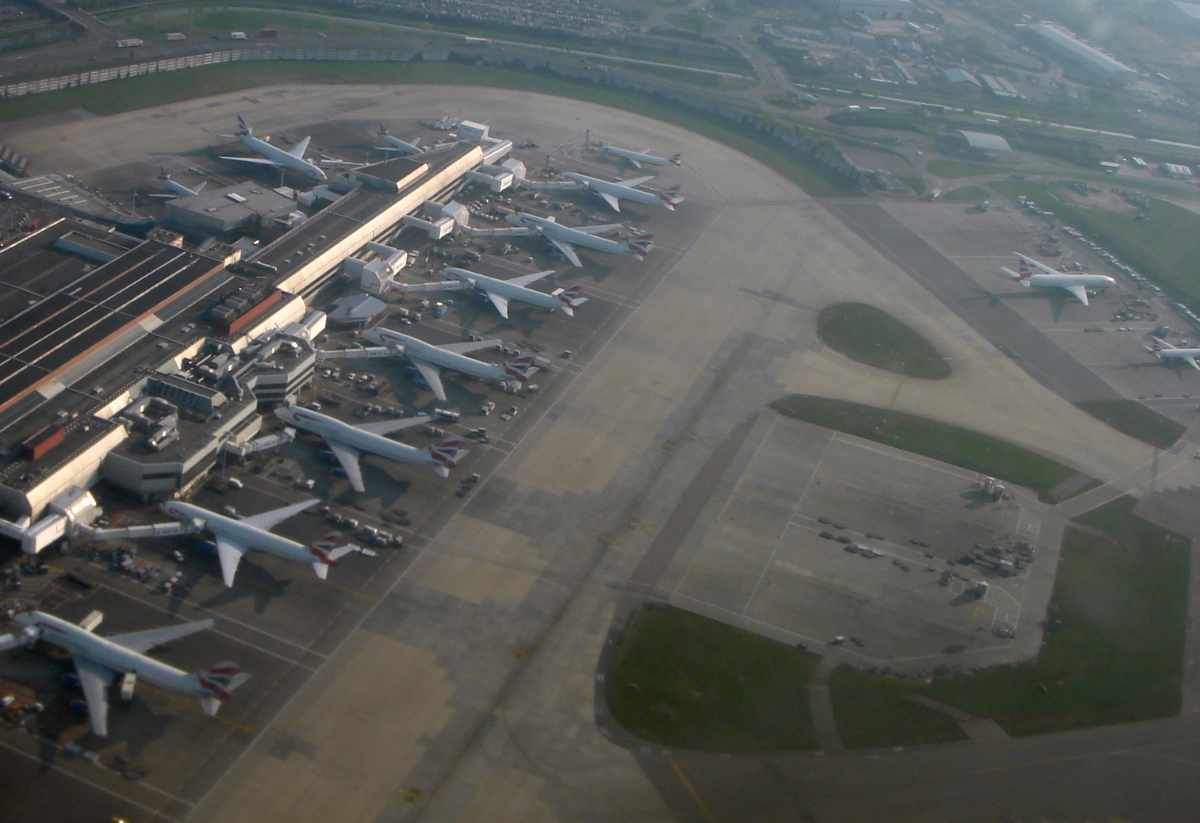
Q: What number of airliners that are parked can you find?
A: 13